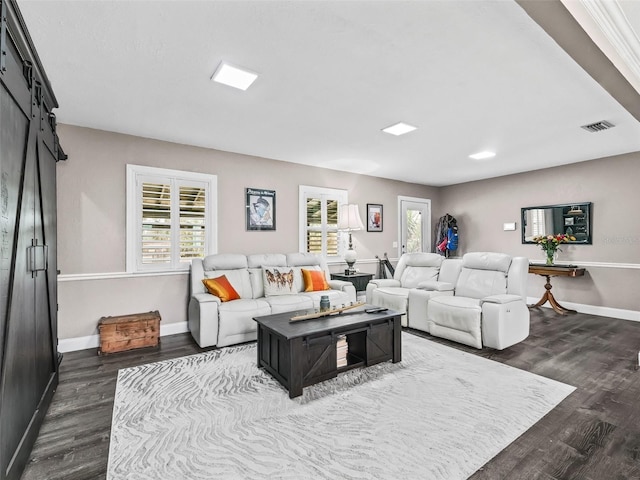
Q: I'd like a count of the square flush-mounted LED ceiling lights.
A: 3